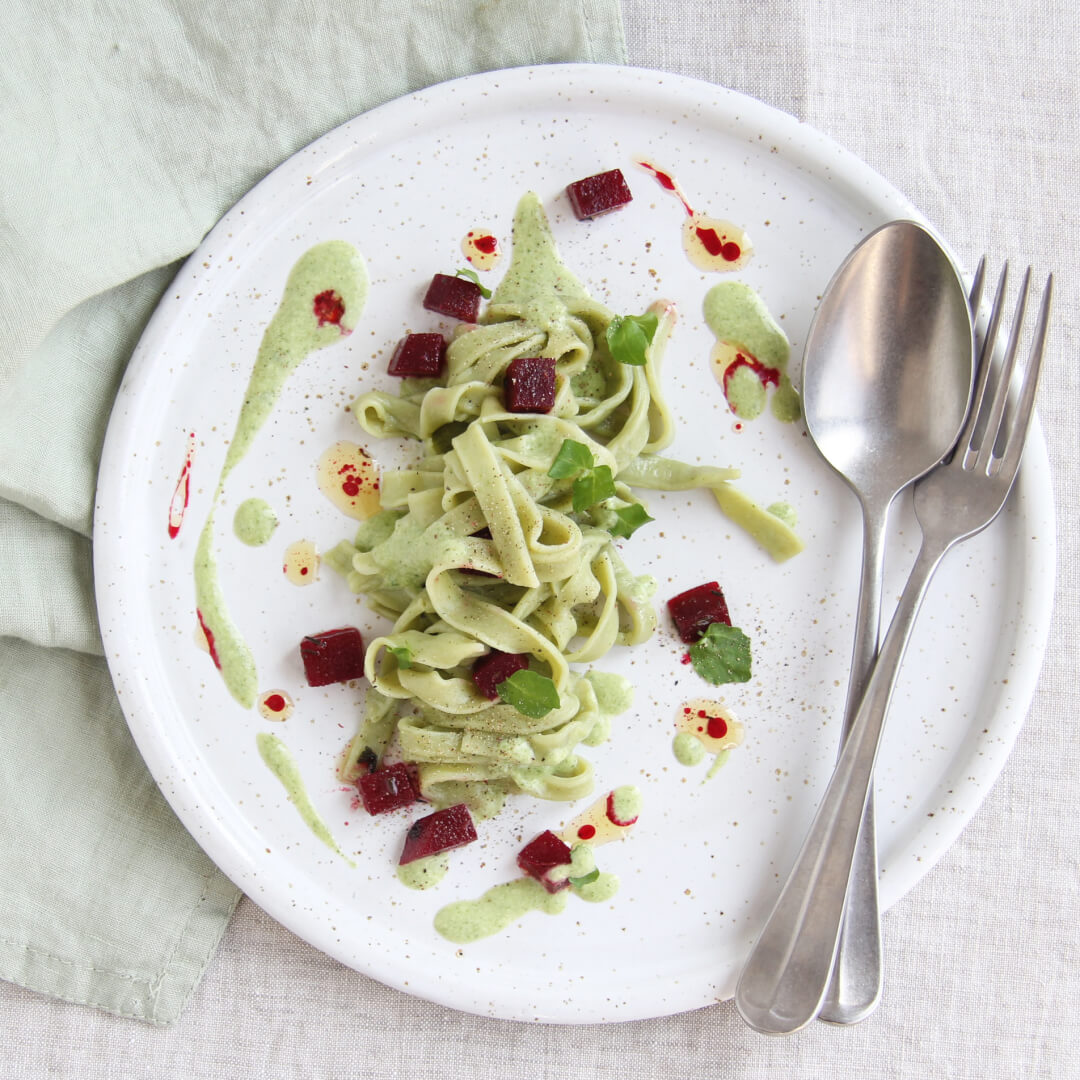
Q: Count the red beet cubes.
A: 10